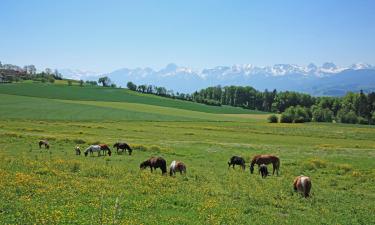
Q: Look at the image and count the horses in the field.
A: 11